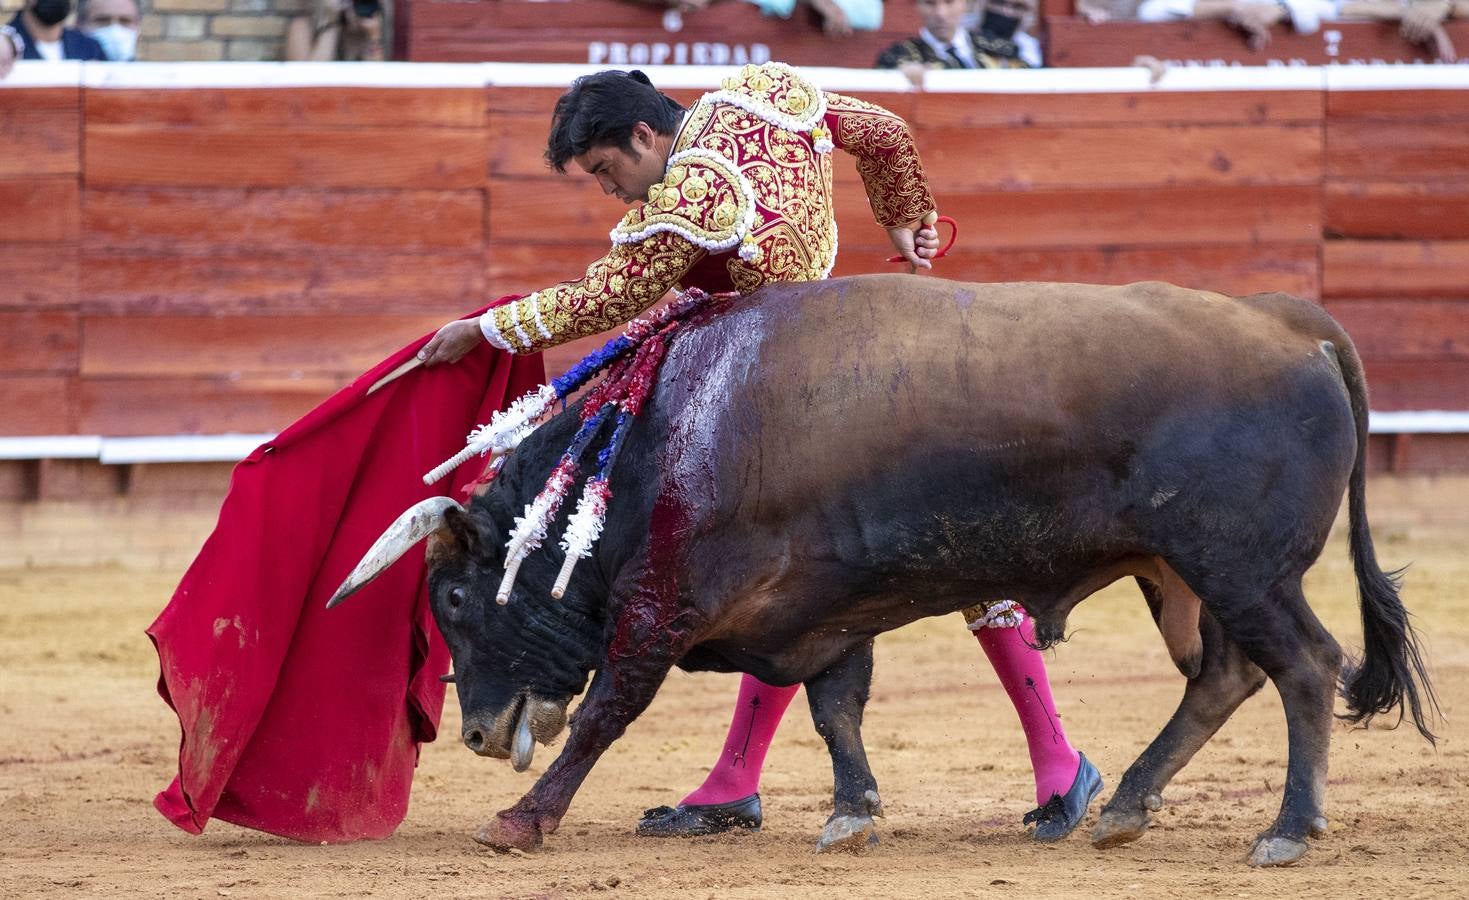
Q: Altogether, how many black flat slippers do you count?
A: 2